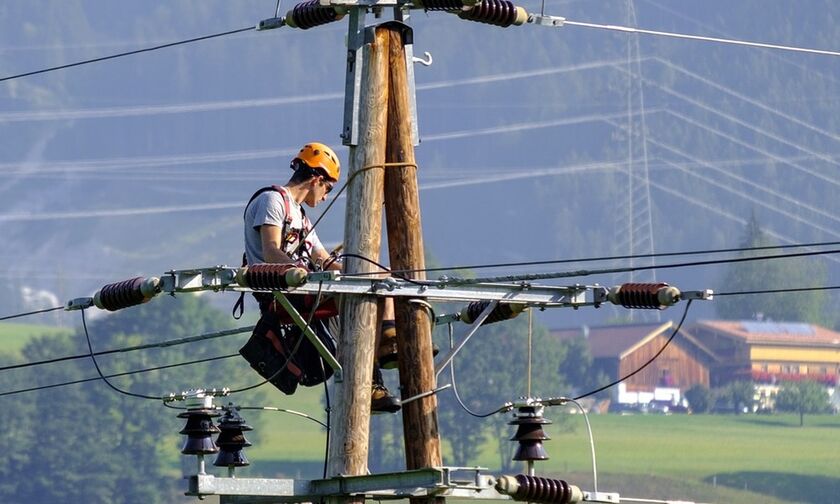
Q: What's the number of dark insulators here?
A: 11